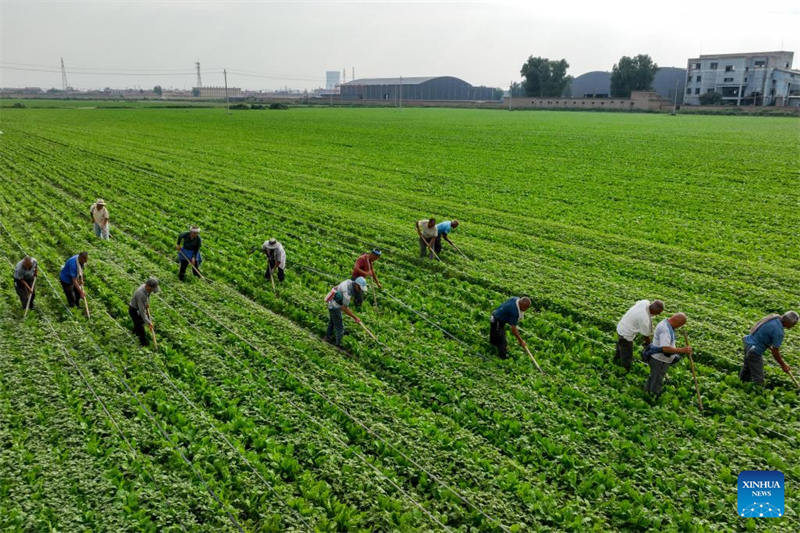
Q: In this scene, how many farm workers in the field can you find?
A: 14